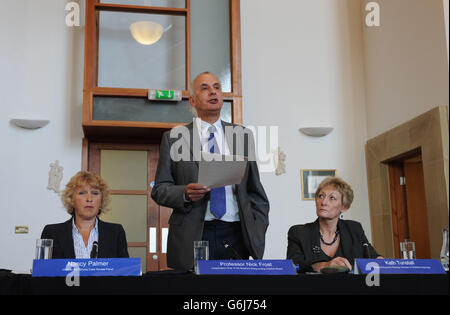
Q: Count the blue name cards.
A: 3